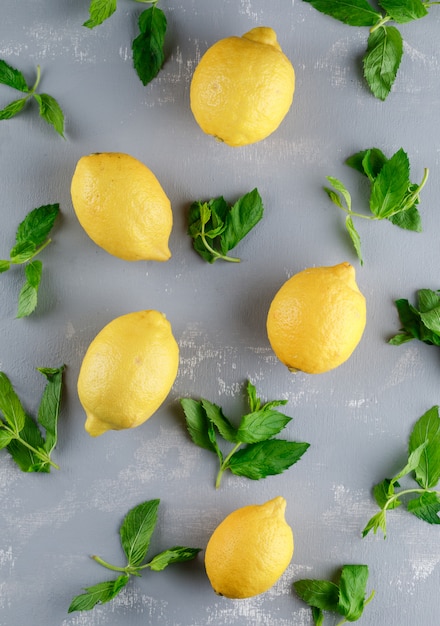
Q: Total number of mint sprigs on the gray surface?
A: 12